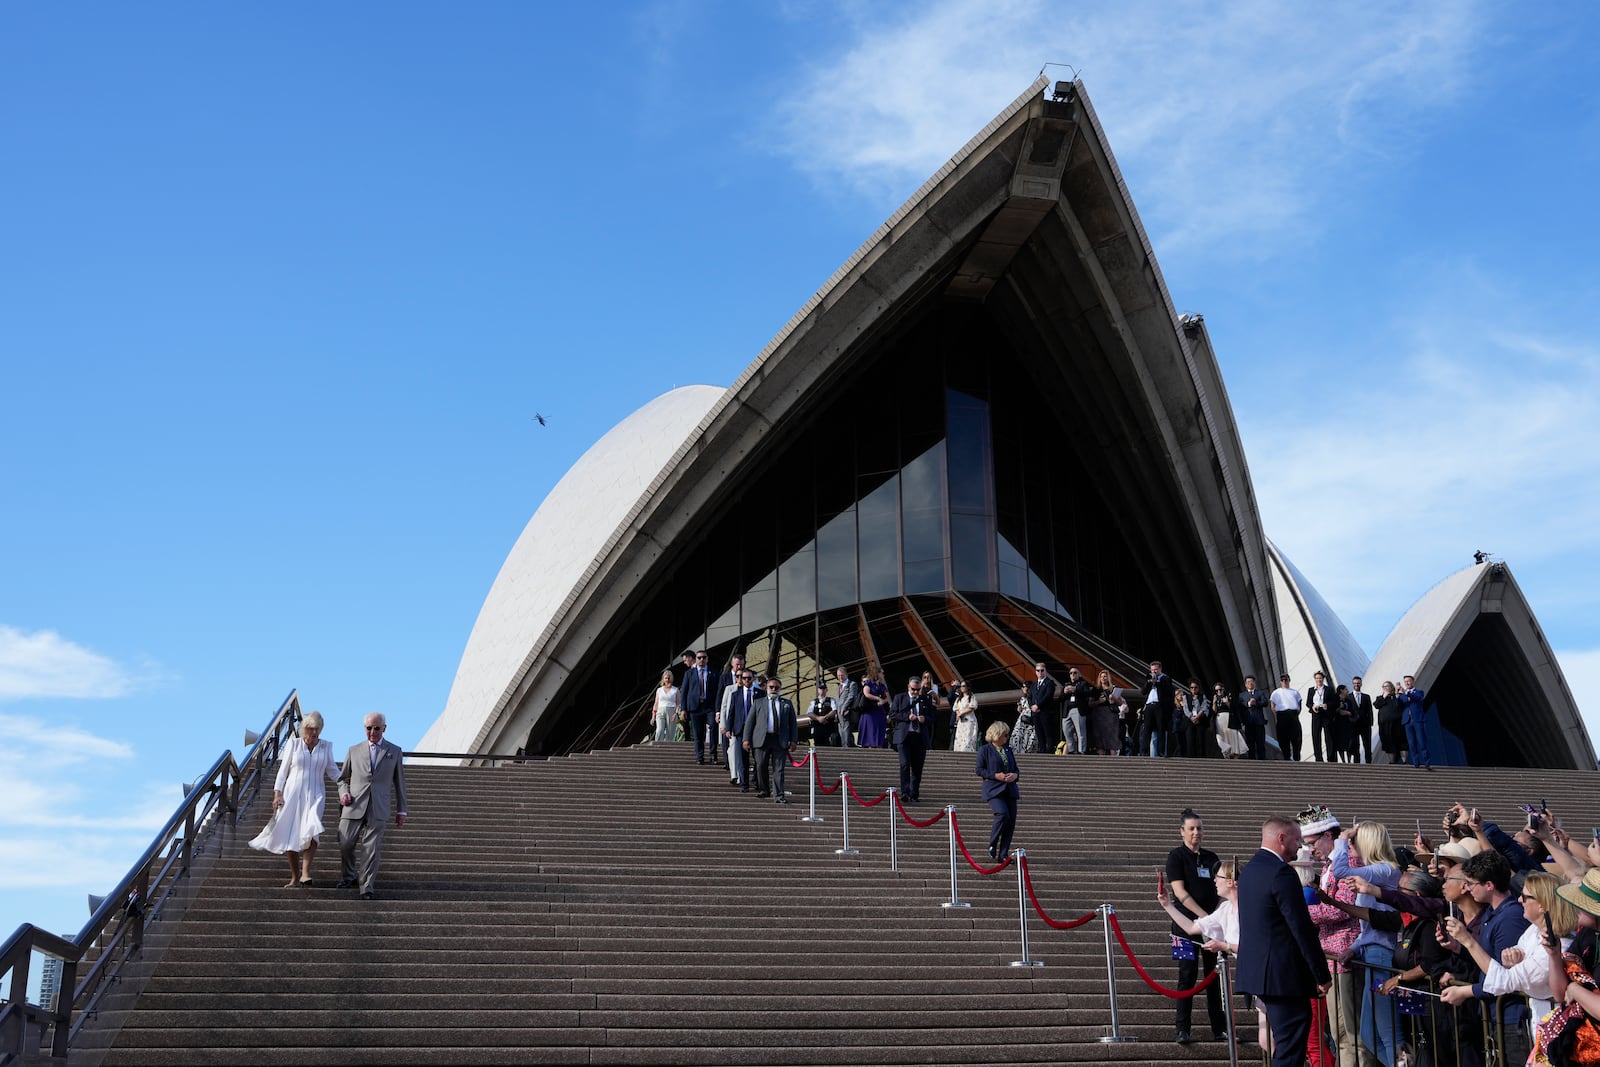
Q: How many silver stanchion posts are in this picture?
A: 7